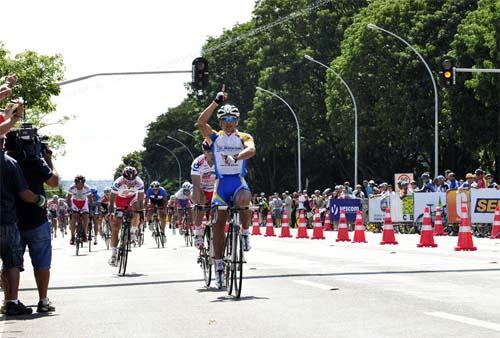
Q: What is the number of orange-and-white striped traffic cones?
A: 13